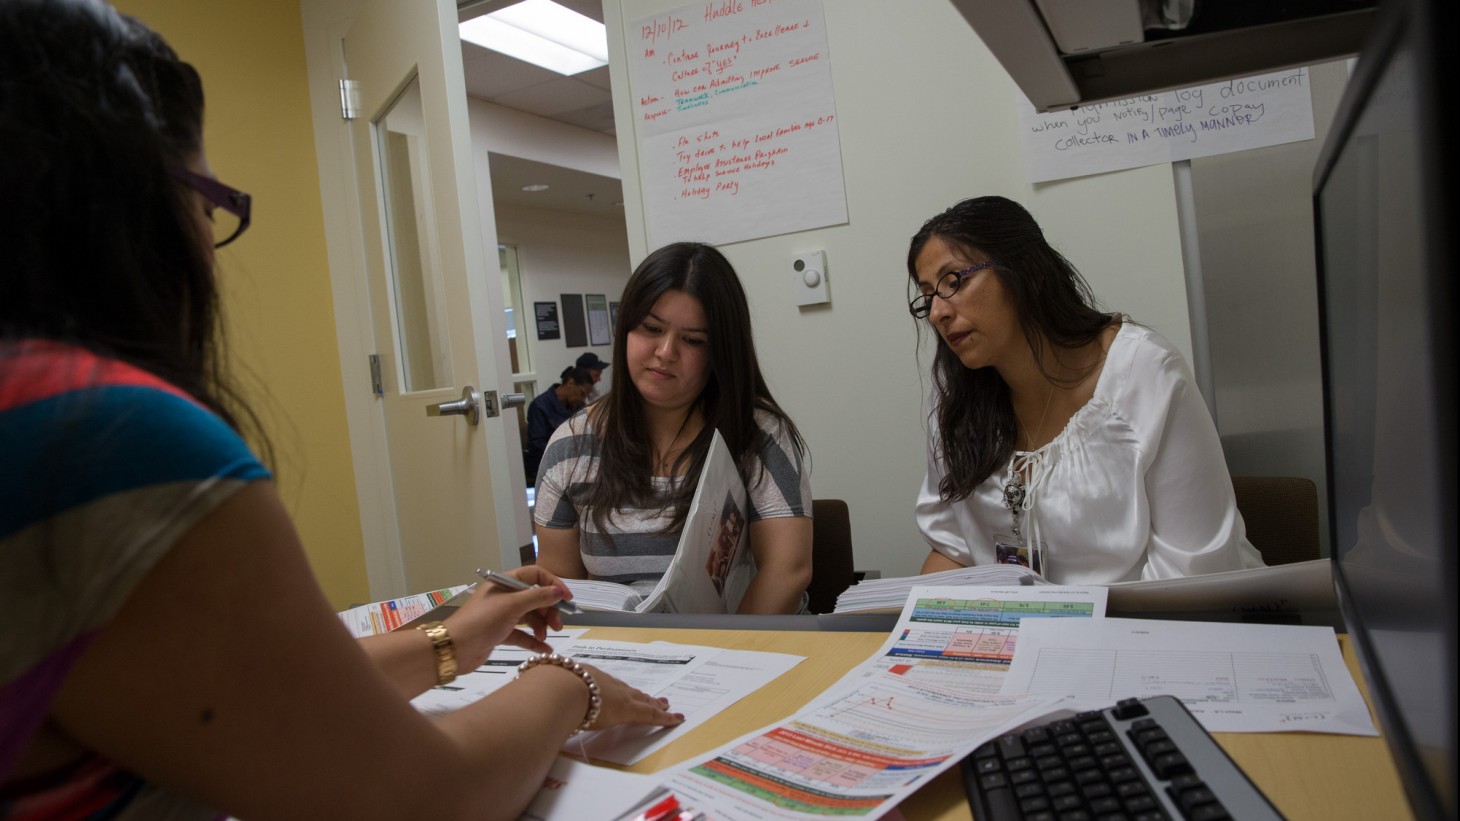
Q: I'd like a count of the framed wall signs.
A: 4